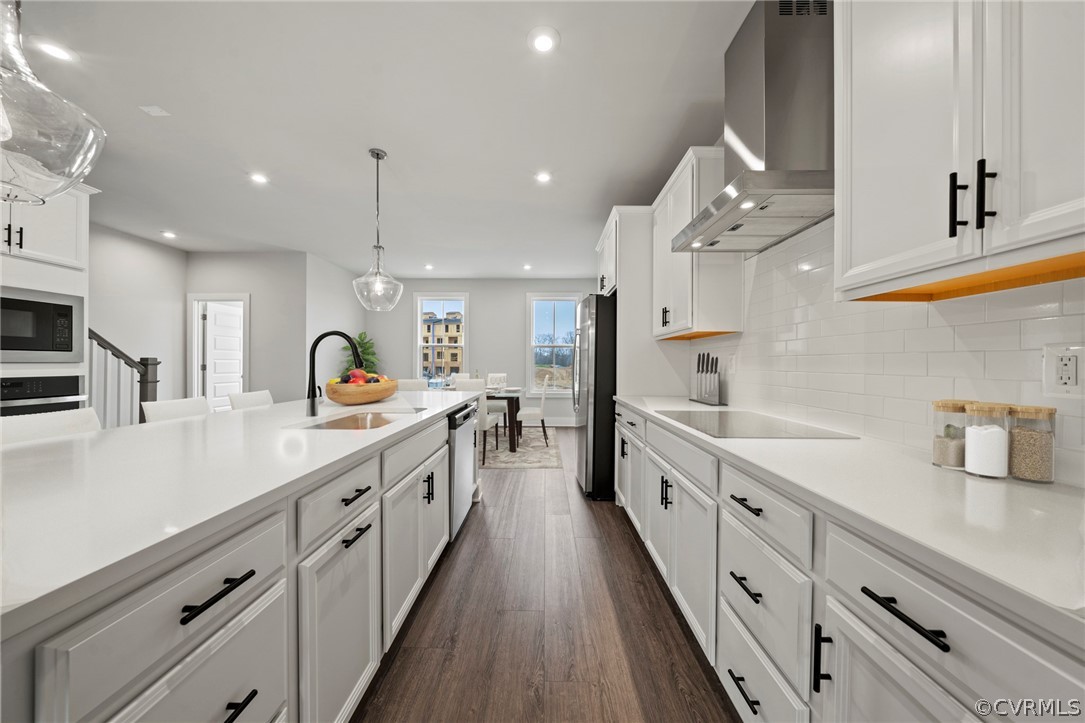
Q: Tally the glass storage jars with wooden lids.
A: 3